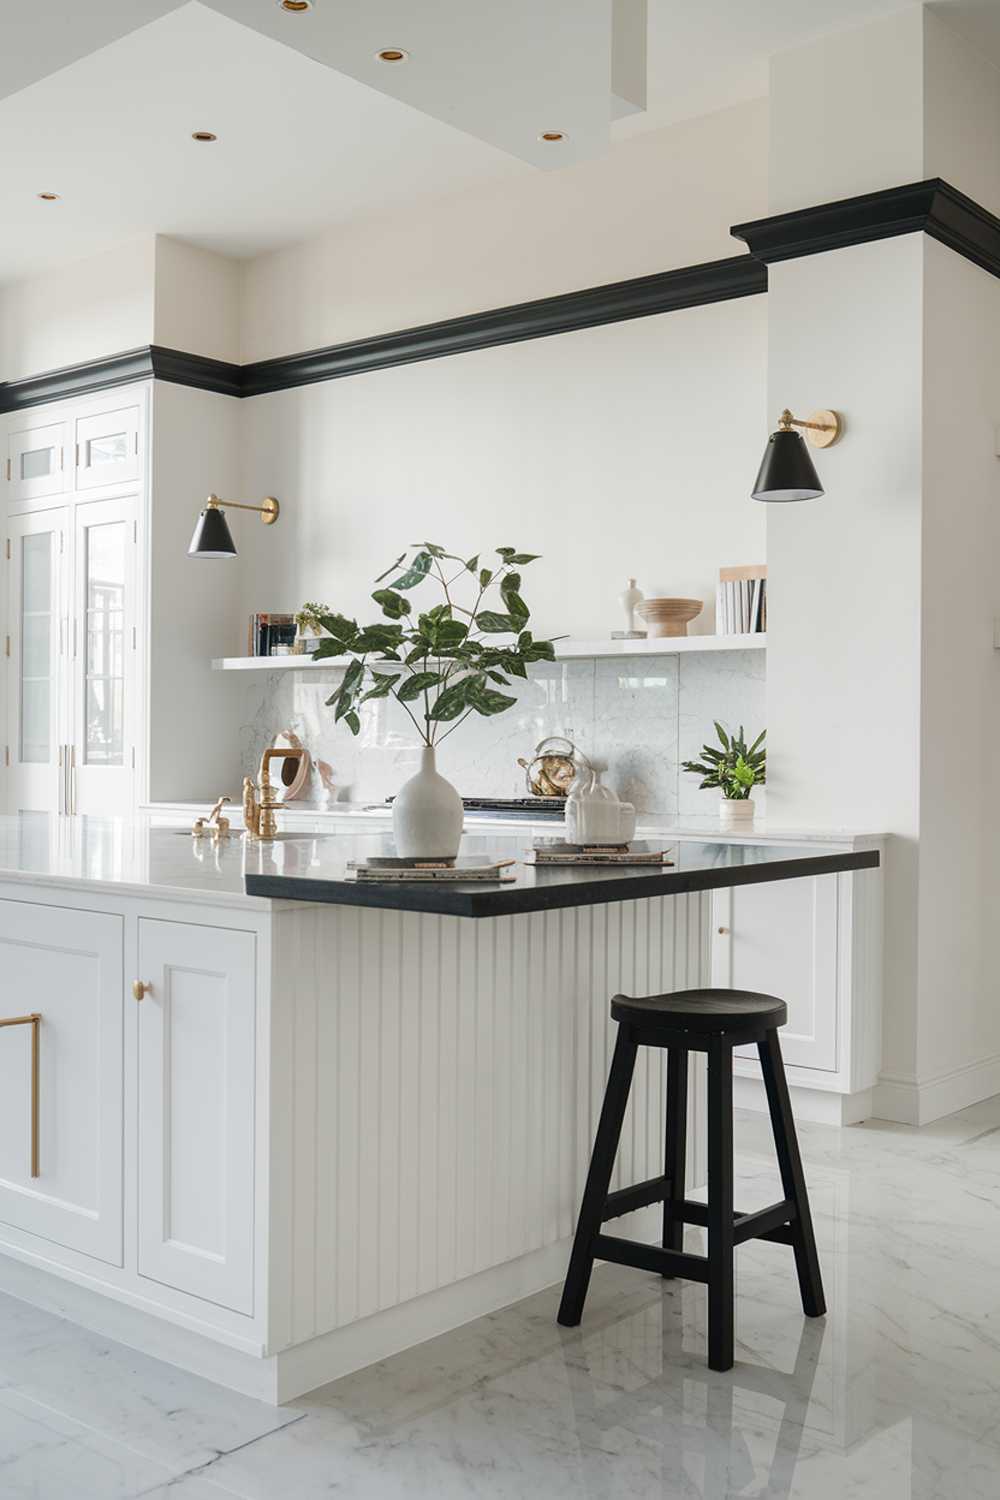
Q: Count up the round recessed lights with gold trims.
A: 5